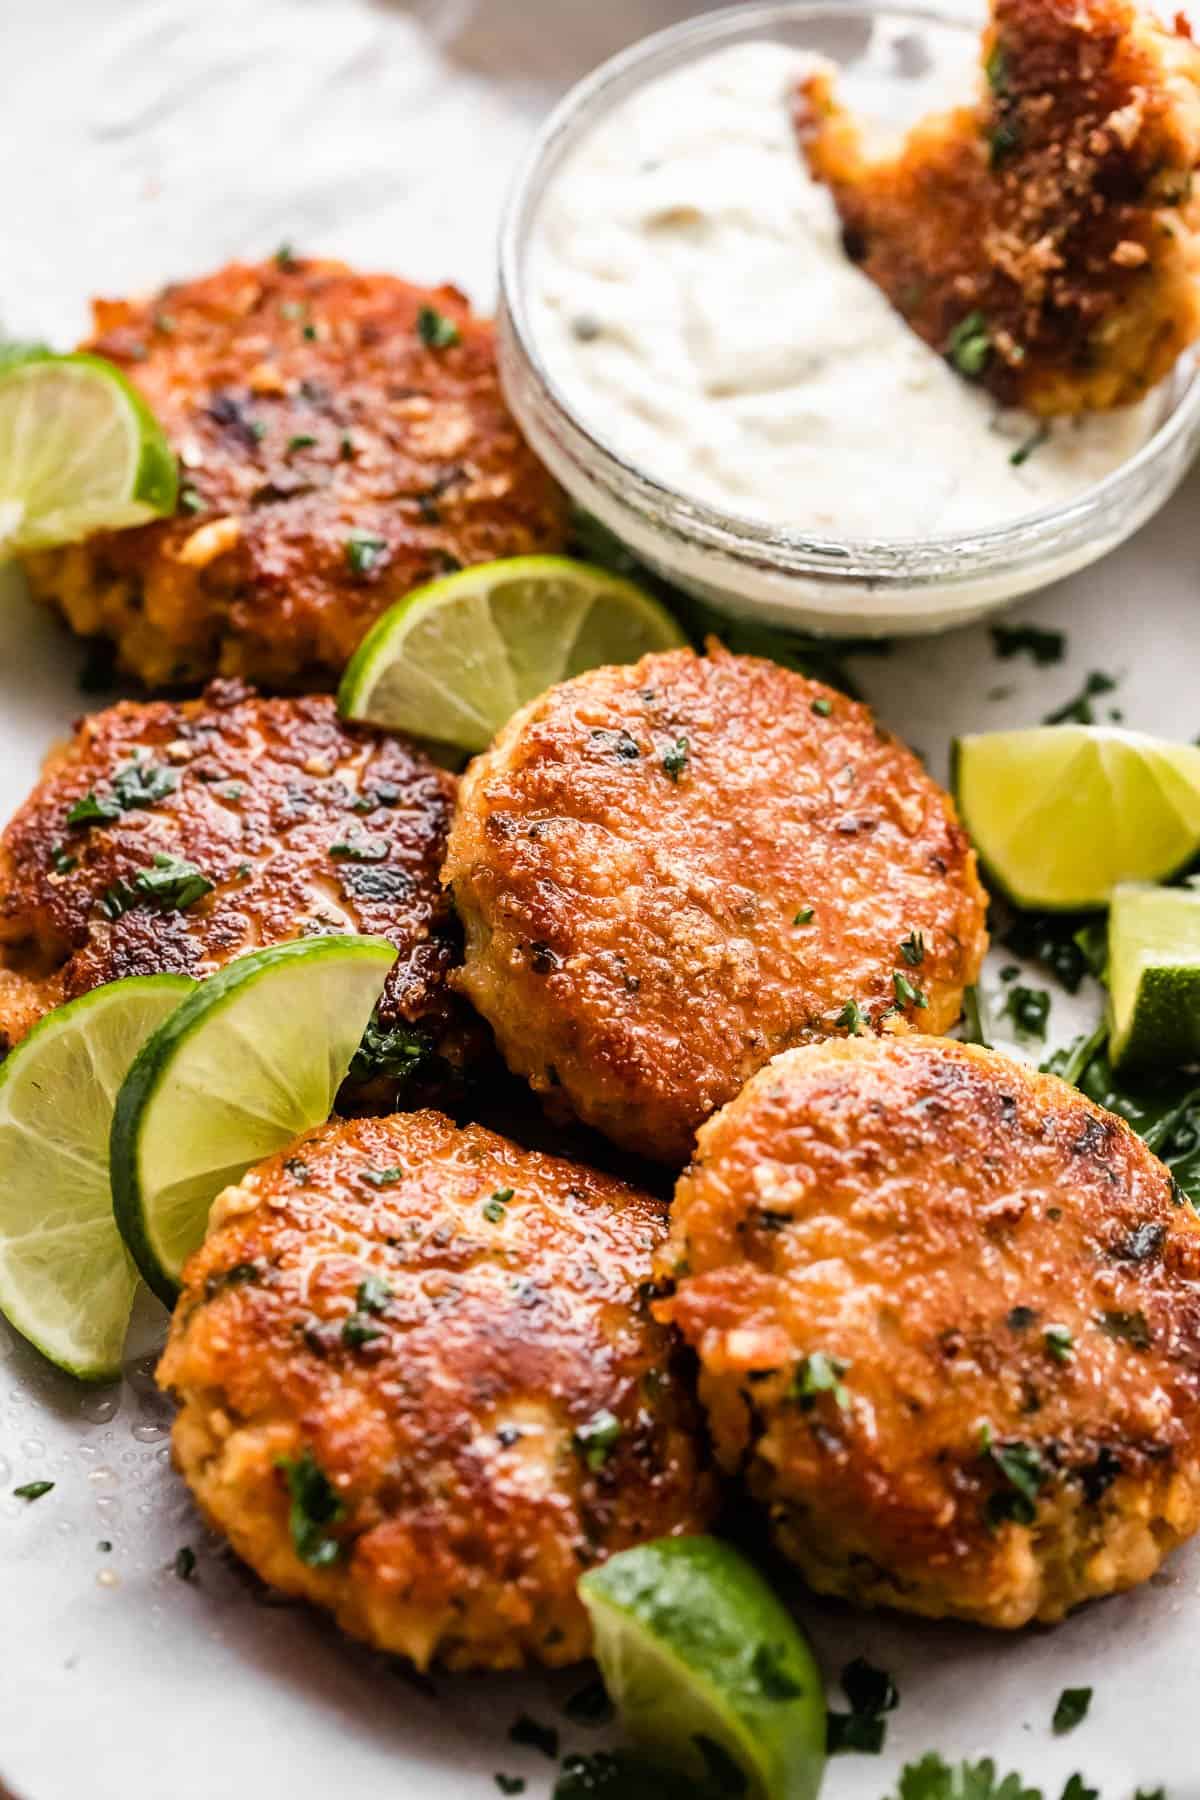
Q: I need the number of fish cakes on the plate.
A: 5